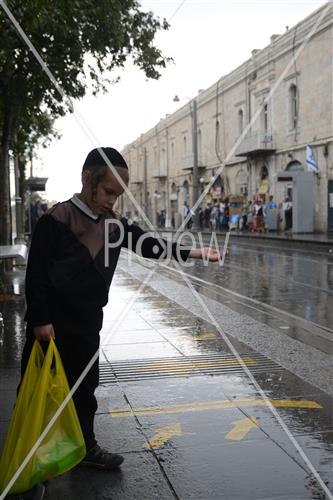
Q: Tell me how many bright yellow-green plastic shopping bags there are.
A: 1